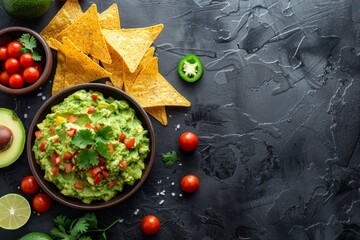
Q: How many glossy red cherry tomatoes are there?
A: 12